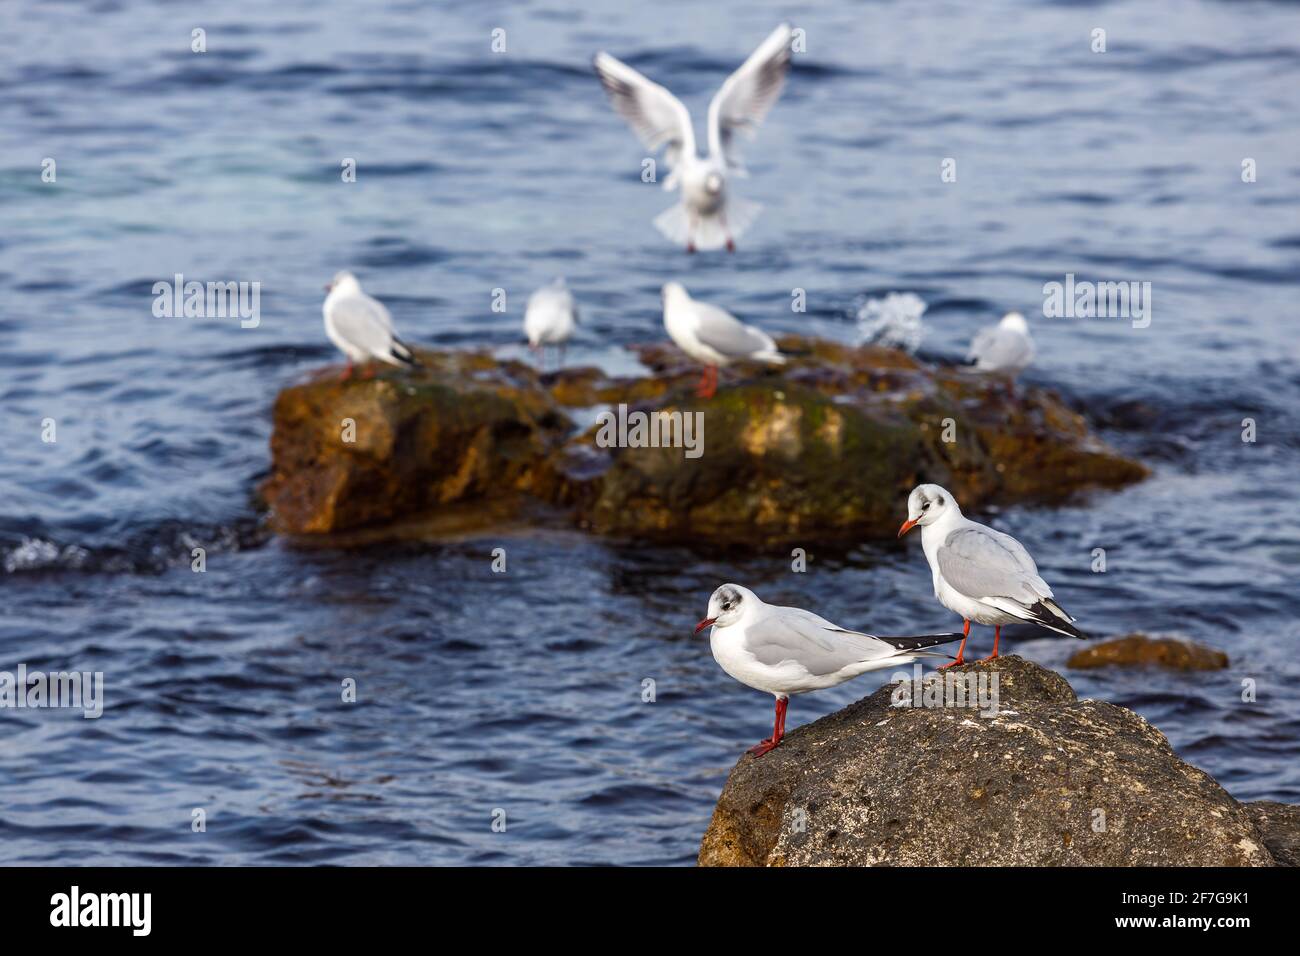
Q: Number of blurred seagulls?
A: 5